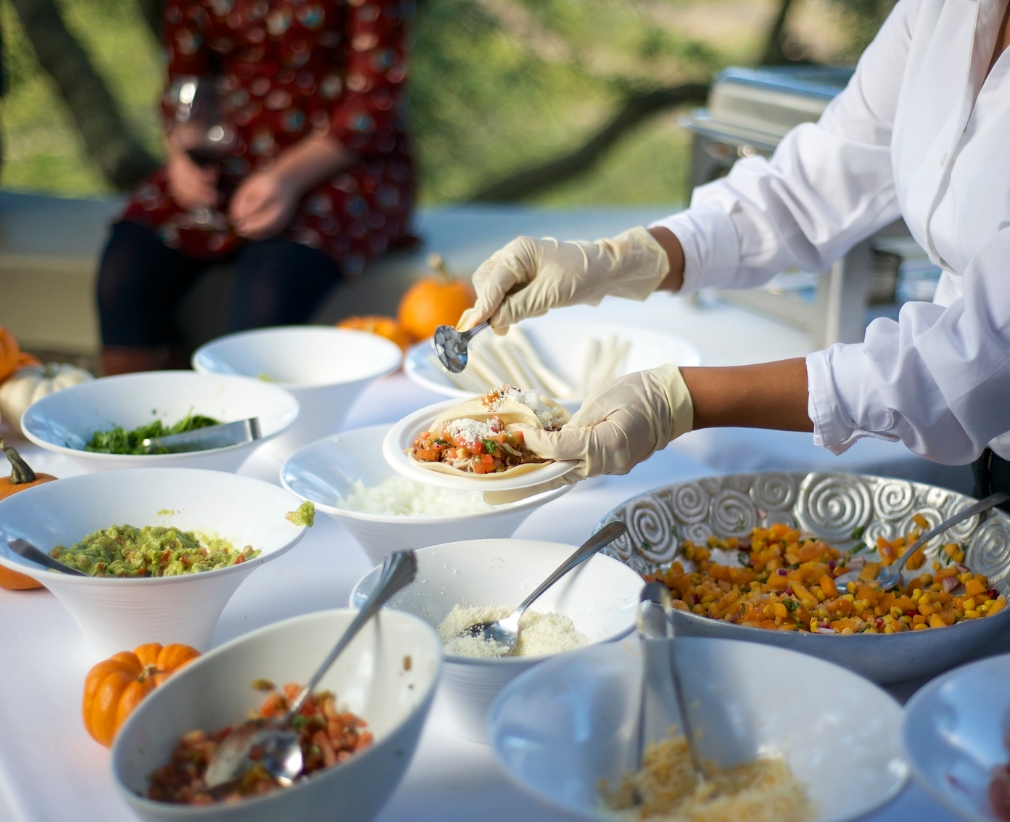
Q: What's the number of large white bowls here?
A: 9